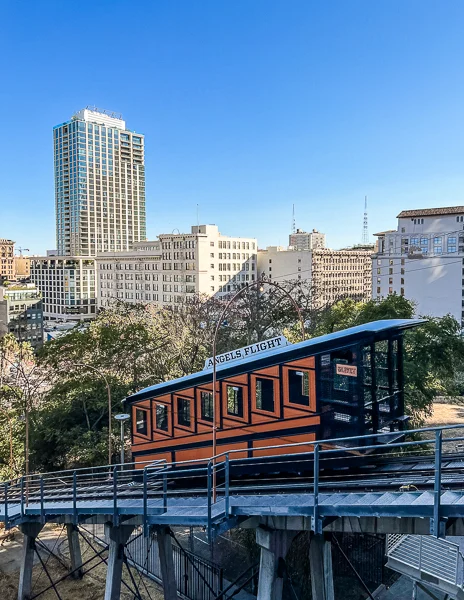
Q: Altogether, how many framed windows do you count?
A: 7